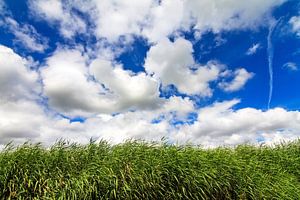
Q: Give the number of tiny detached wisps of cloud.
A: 2